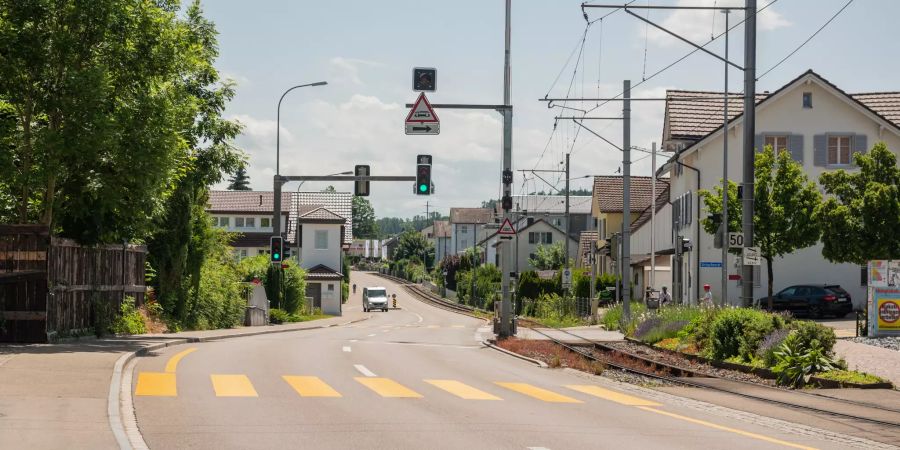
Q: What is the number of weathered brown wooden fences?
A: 1